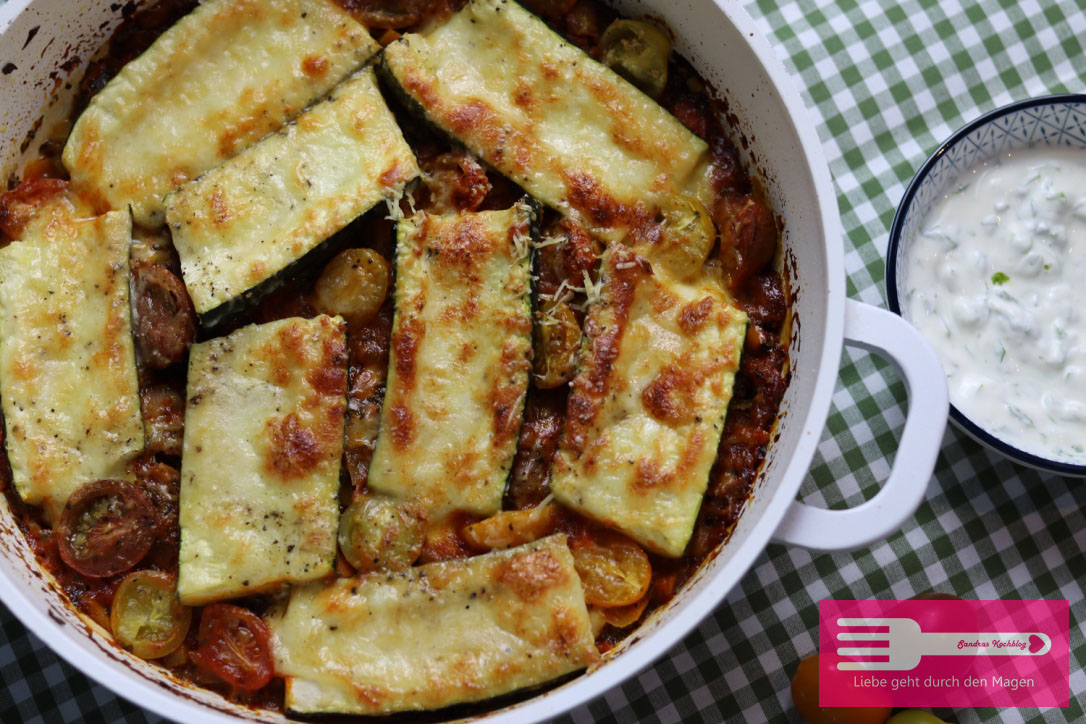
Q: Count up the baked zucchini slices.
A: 8